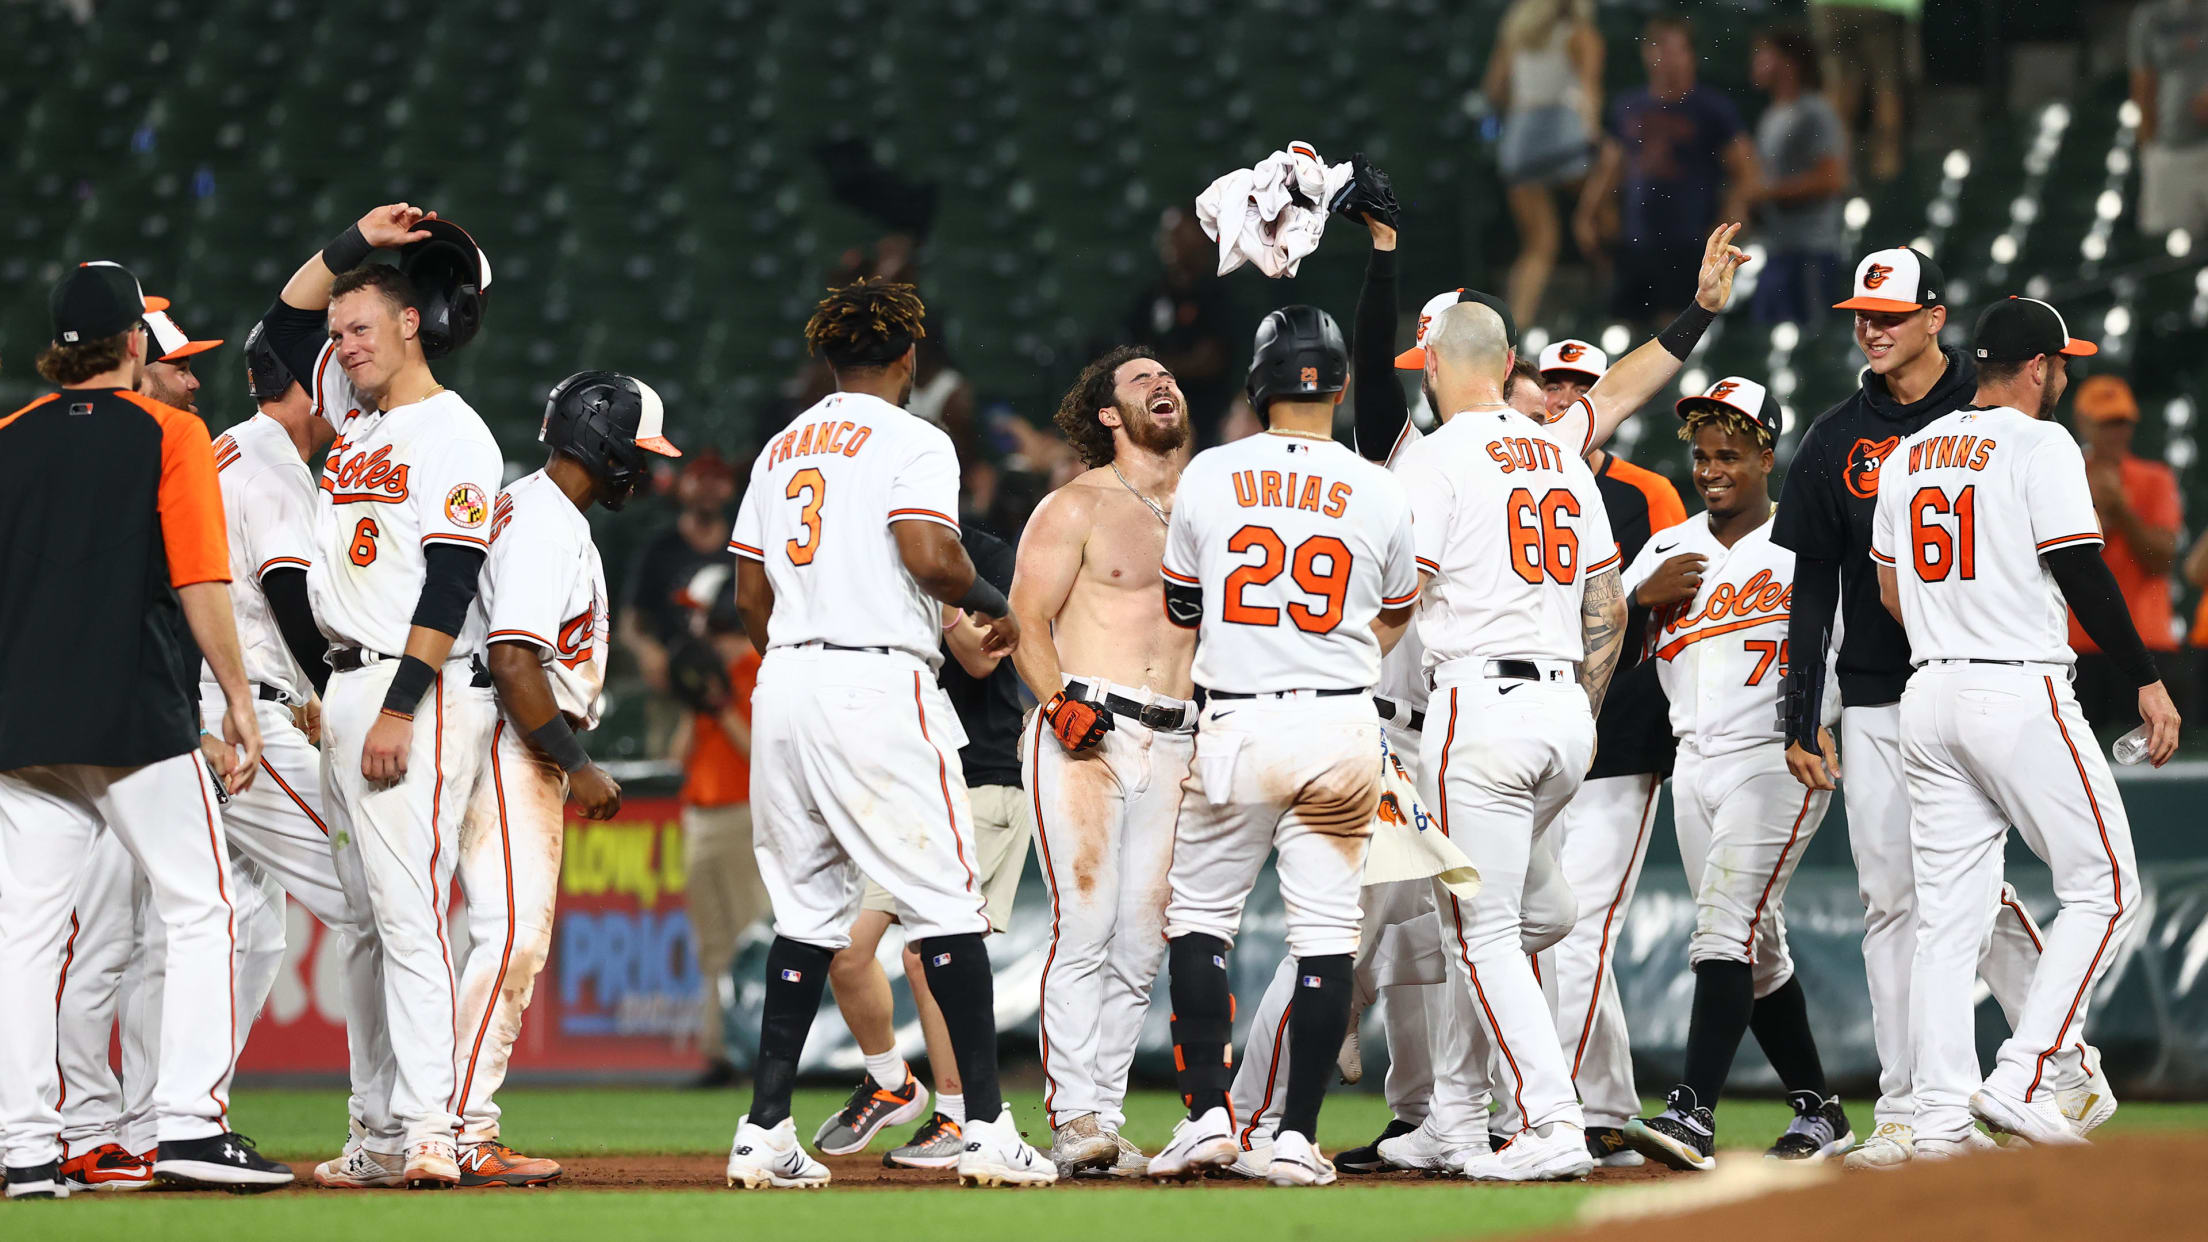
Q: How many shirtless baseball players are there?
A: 1